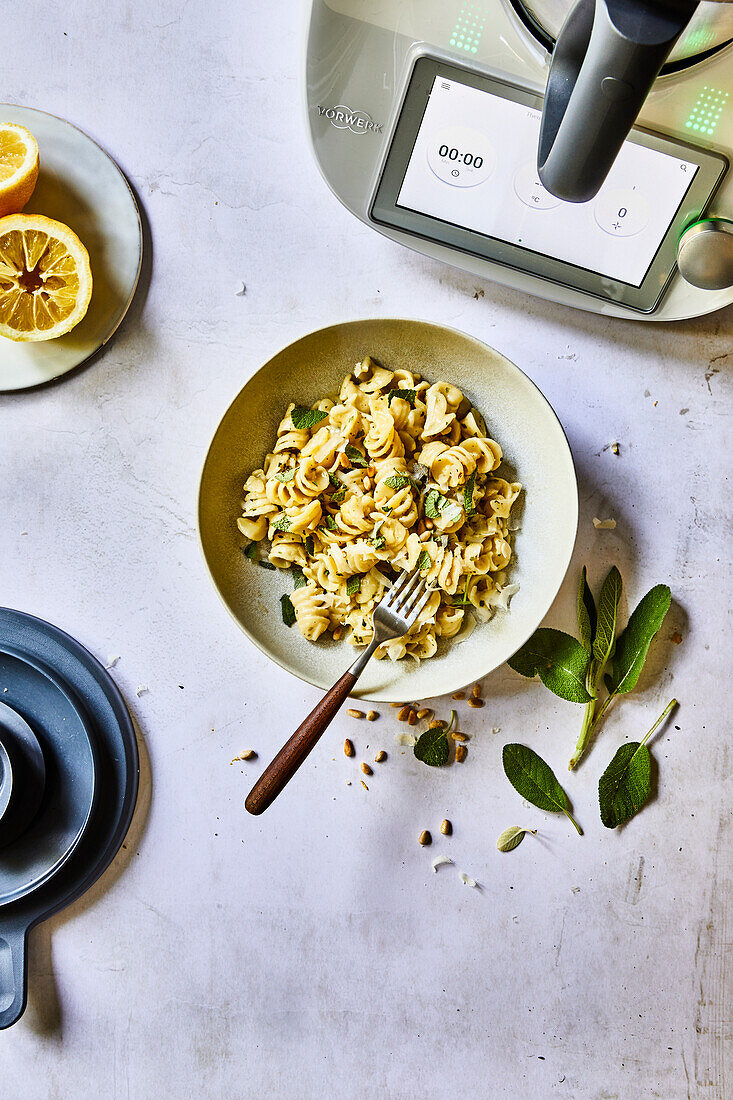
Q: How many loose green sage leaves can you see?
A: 4